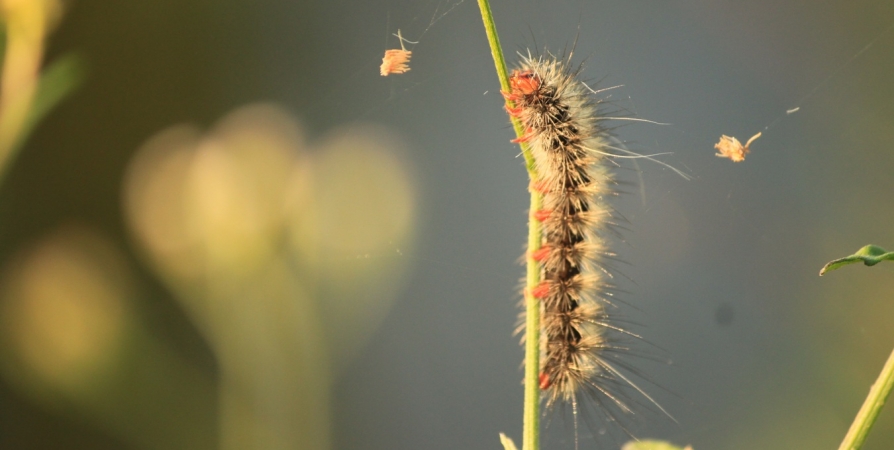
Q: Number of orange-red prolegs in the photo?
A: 5